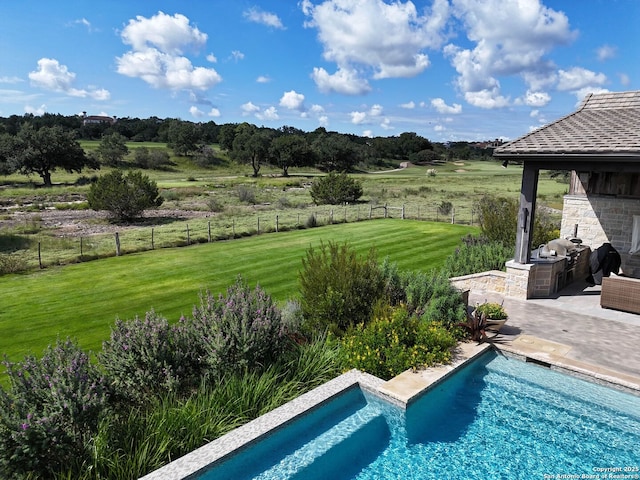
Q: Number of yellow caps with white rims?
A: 0